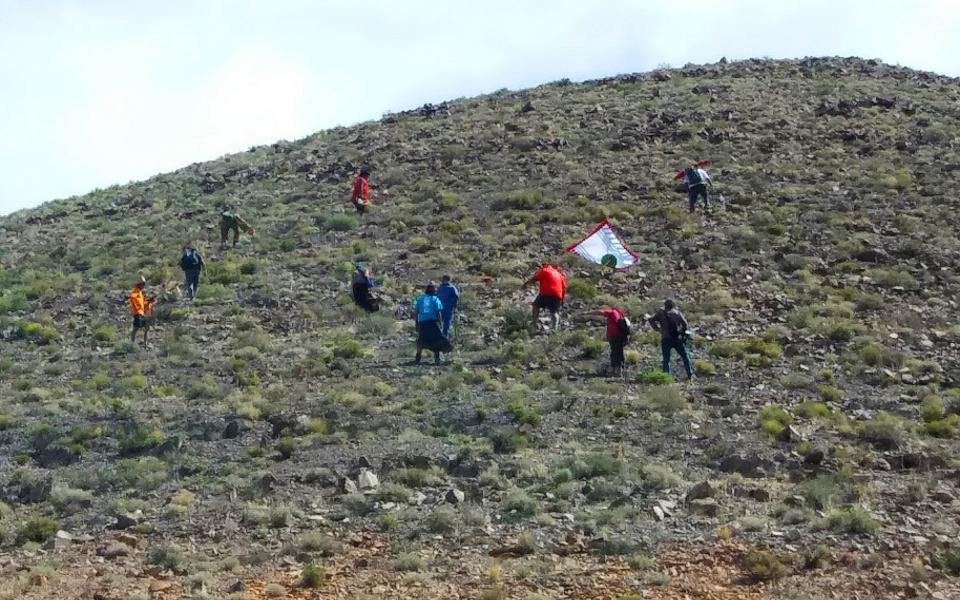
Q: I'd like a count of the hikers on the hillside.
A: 11